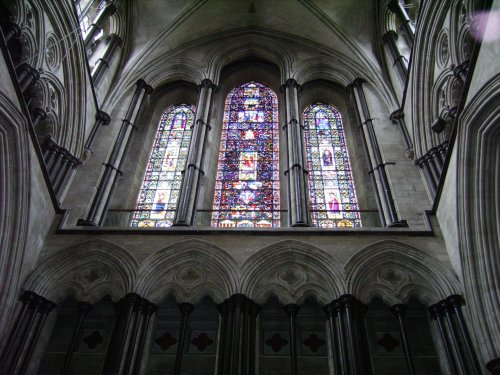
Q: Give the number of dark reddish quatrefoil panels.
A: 6